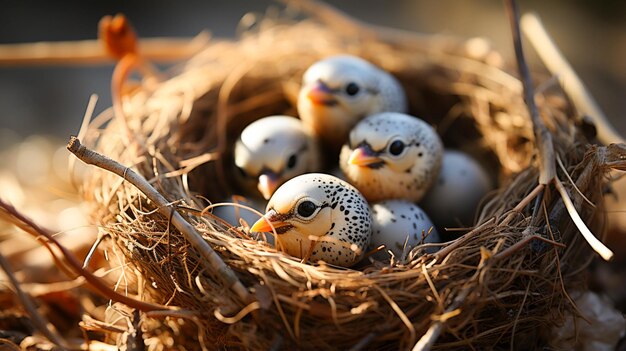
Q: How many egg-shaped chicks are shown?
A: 4